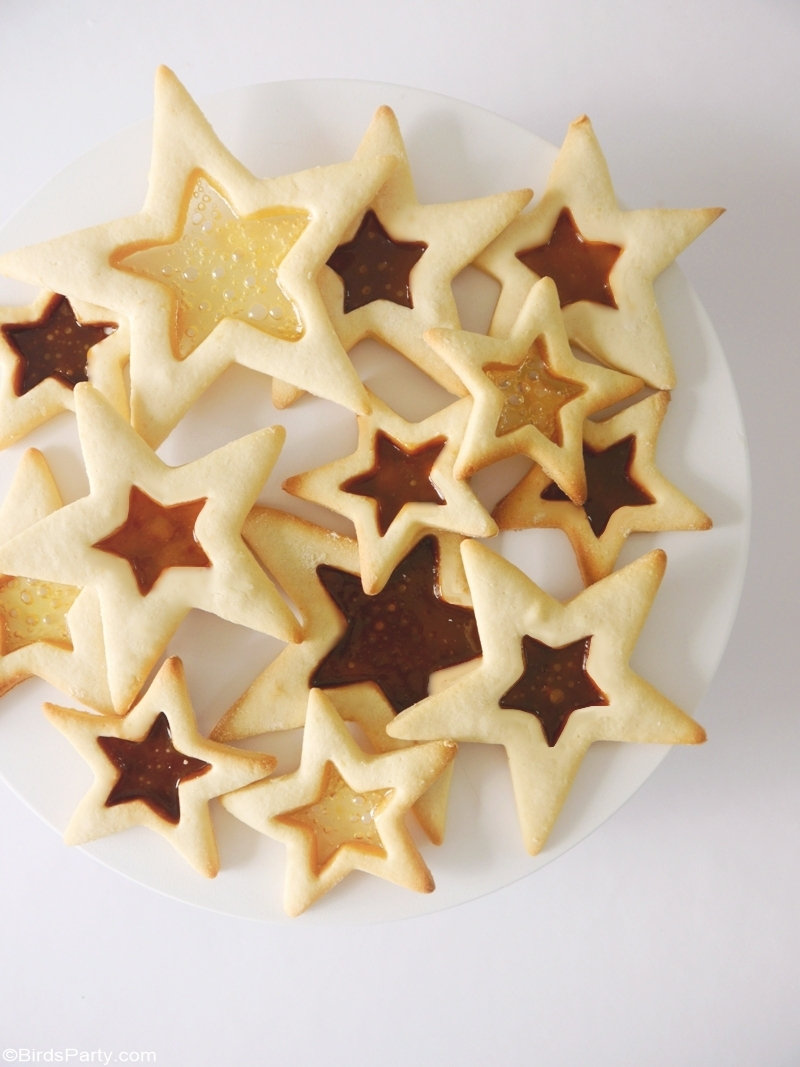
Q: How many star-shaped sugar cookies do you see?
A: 13